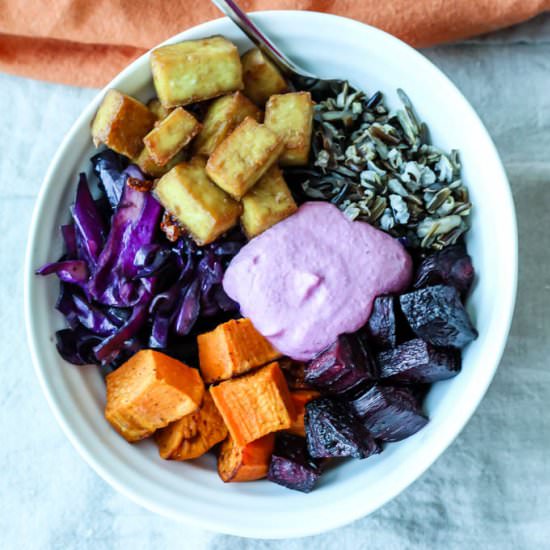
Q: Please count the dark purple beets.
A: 8